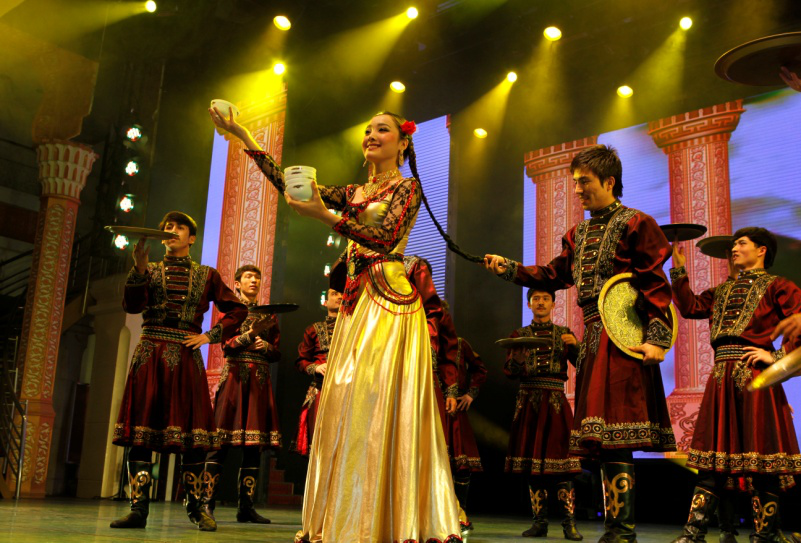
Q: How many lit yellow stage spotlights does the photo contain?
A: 10